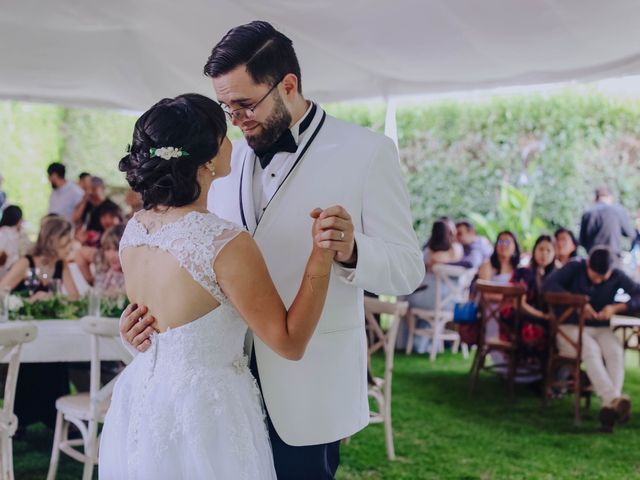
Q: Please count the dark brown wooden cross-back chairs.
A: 2